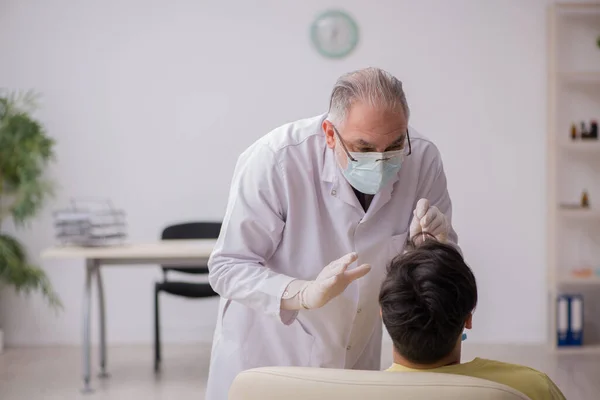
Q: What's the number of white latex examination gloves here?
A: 2